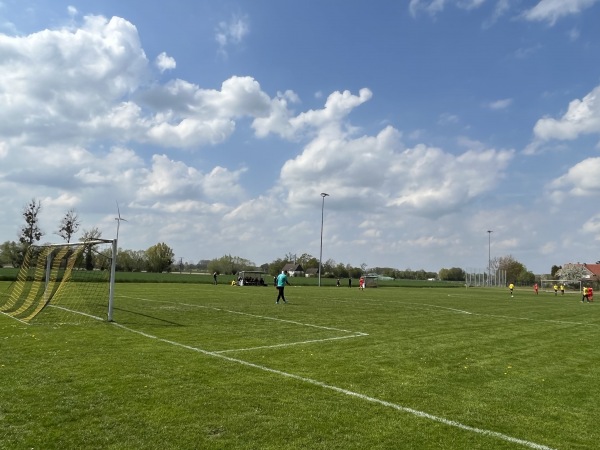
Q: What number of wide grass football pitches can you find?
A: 1